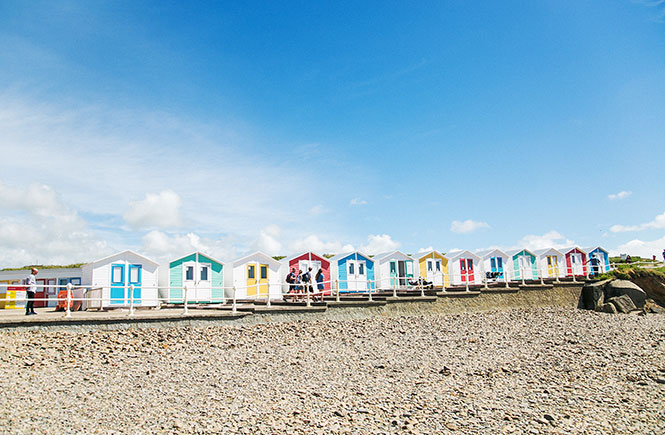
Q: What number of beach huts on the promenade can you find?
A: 13